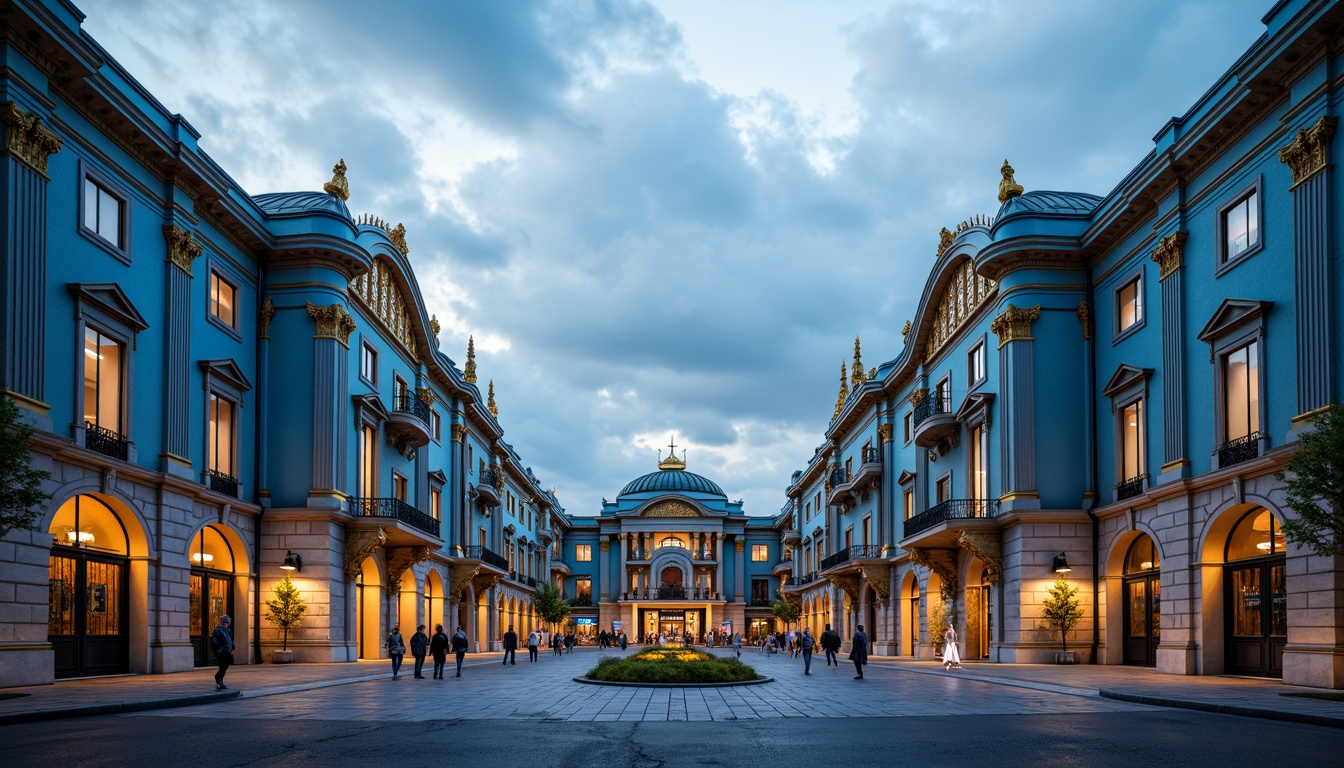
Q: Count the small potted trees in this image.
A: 2